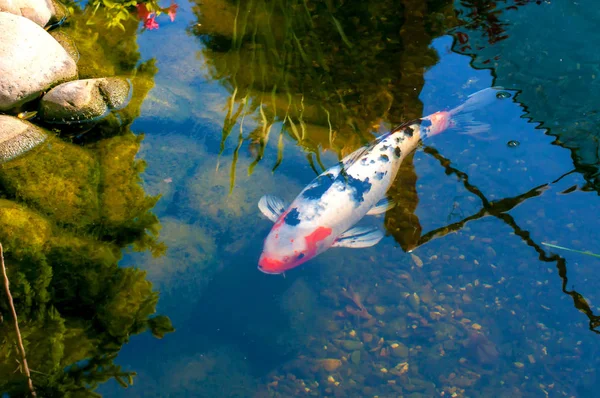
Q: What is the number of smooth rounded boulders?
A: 4